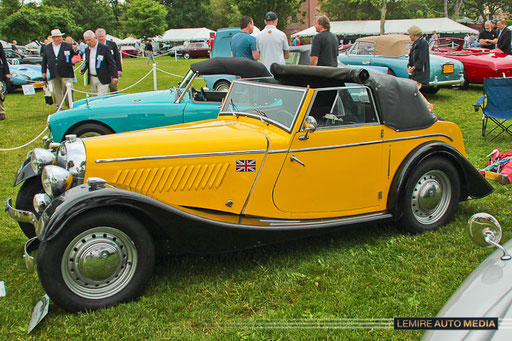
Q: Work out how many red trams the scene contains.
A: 0